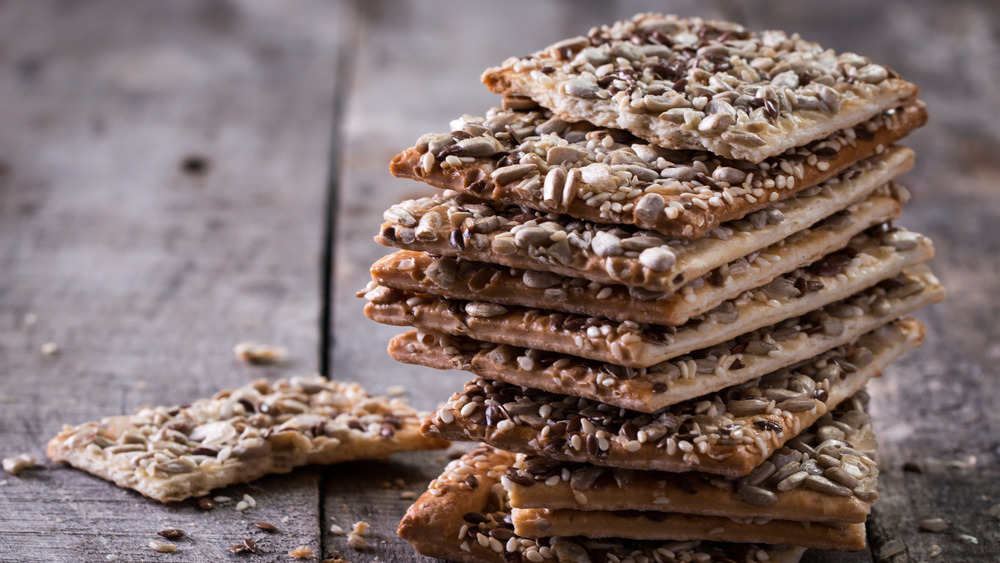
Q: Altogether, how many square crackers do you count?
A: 11